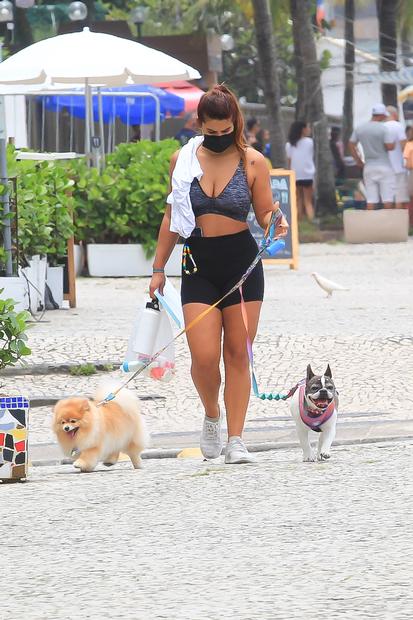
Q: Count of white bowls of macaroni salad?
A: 0